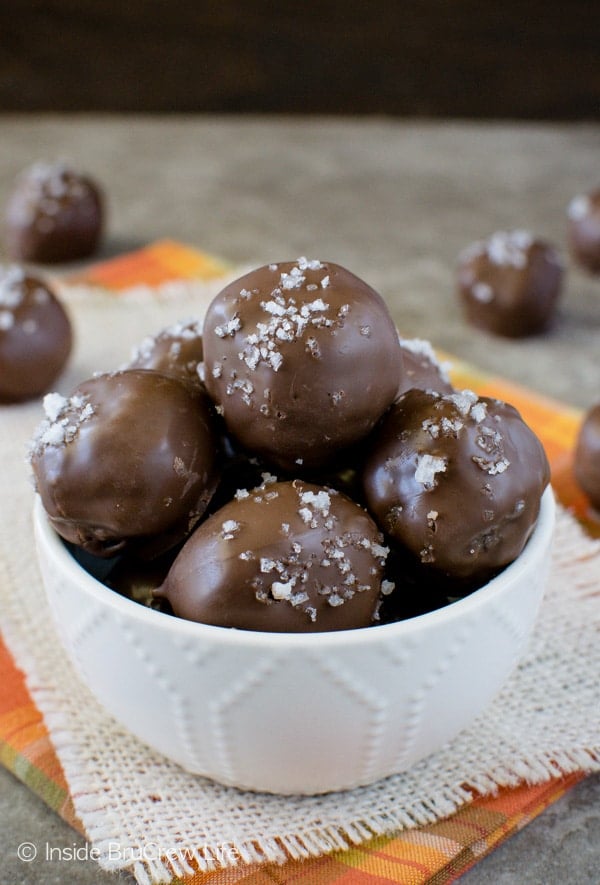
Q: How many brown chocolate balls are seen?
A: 11